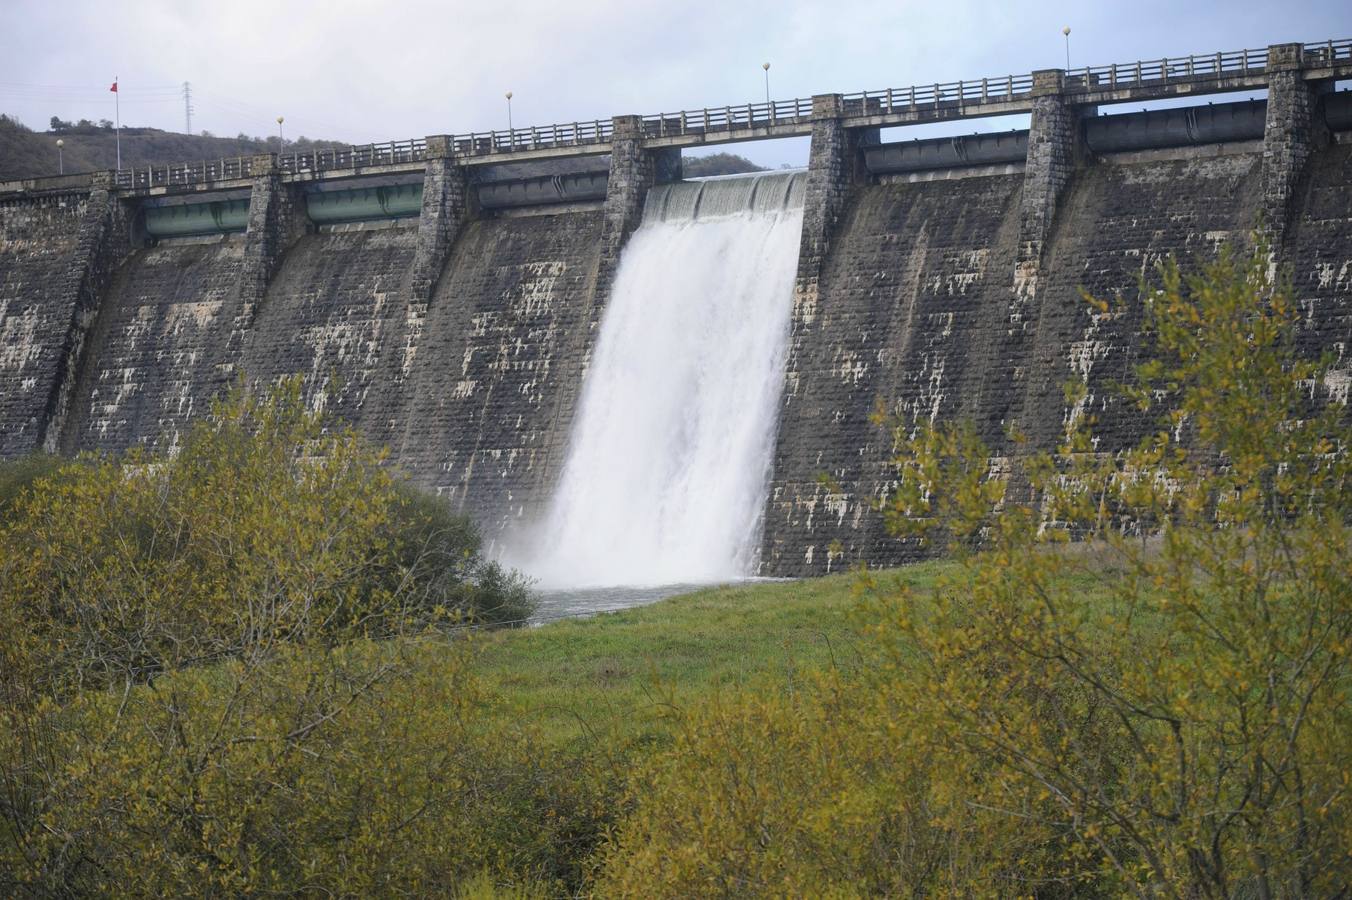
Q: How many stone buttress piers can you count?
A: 7